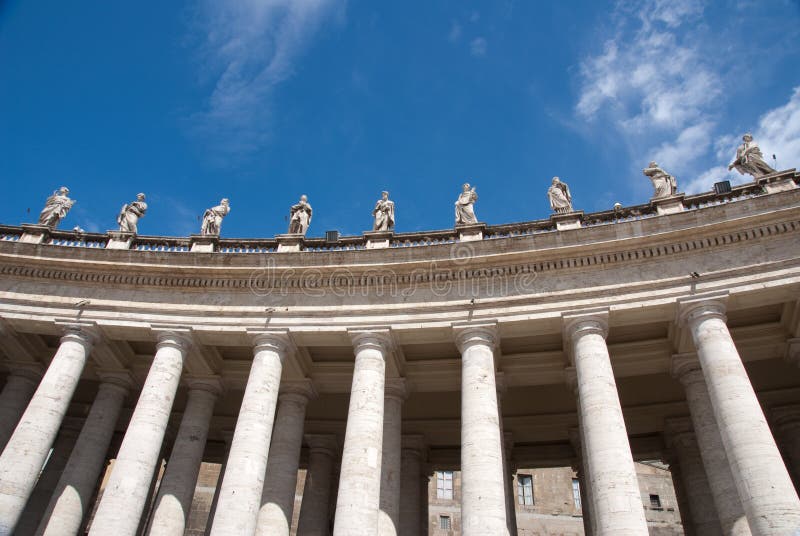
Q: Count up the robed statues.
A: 9